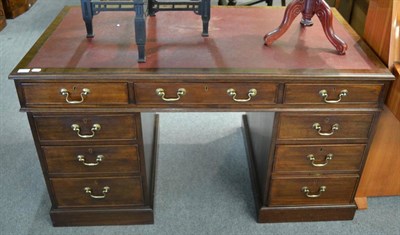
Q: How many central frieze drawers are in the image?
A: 1